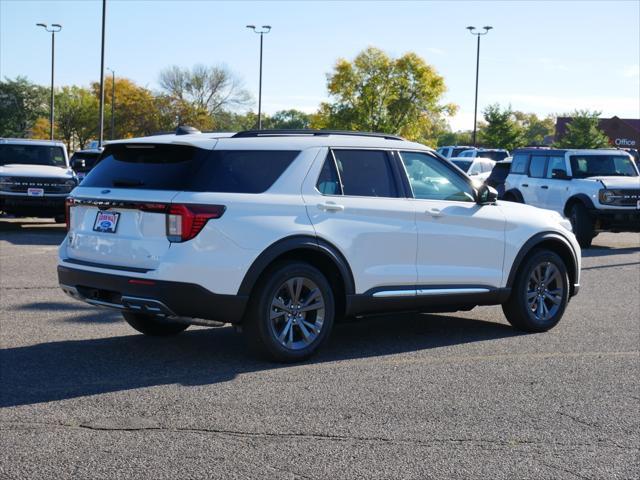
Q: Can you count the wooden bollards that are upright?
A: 0